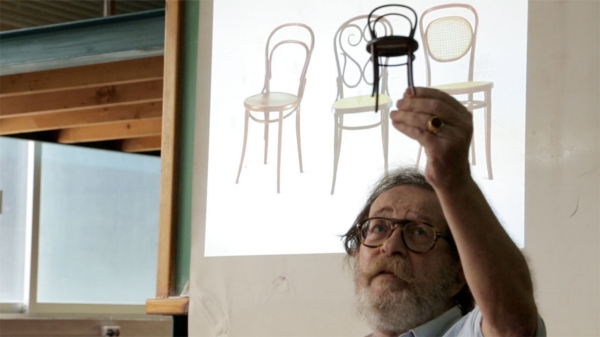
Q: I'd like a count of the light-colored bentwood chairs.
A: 3